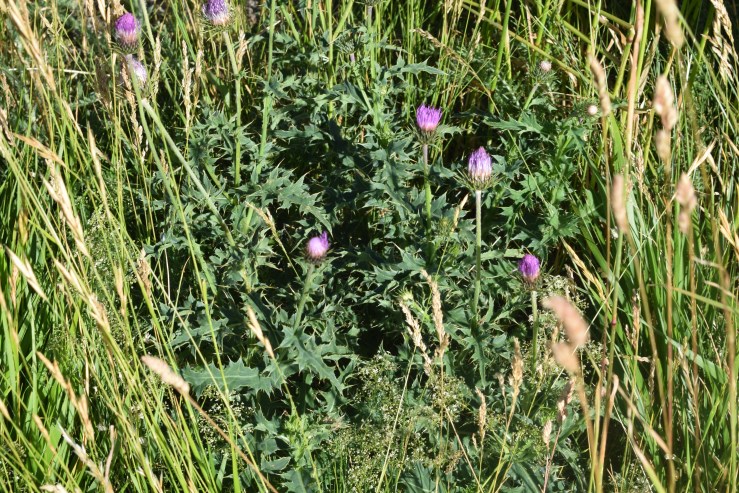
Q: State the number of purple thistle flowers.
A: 7